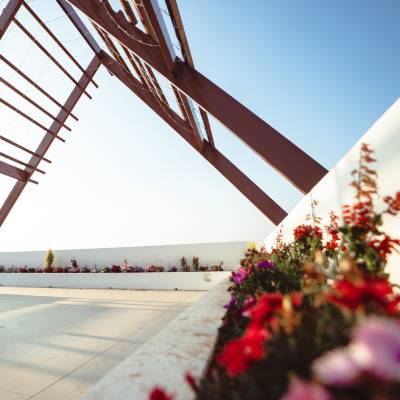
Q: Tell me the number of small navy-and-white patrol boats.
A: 0